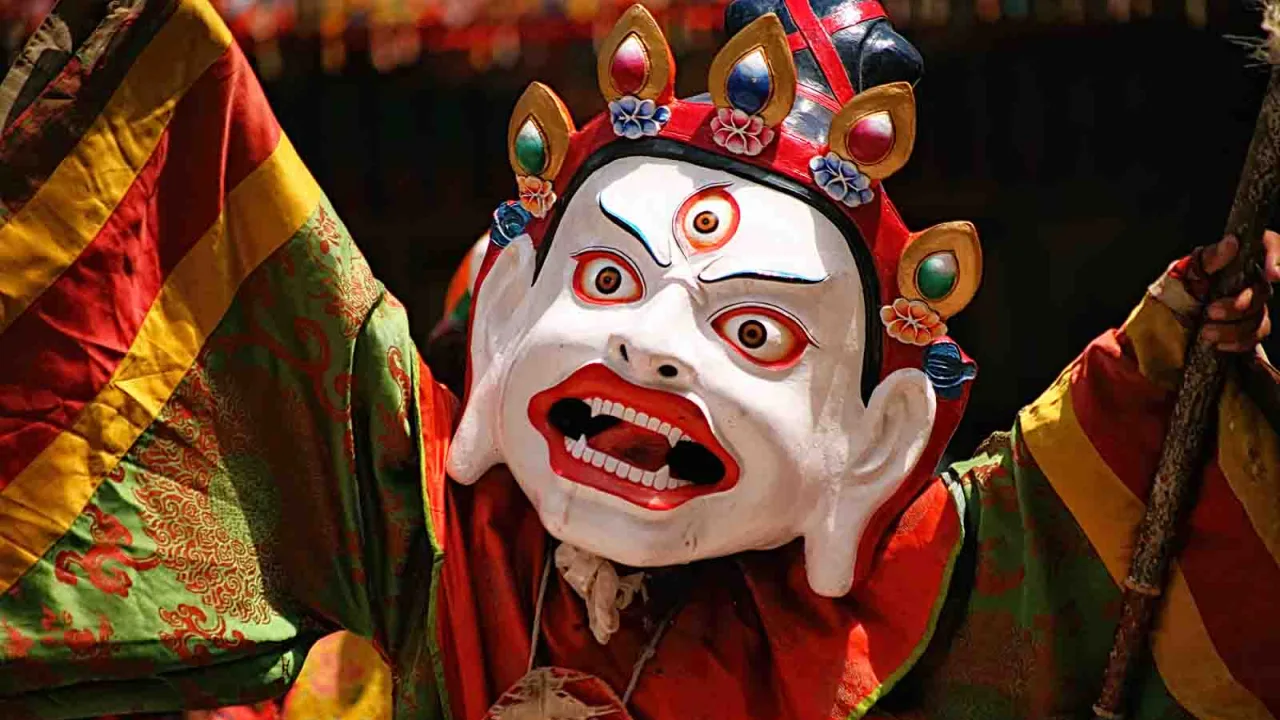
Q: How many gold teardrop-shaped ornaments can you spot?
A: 5